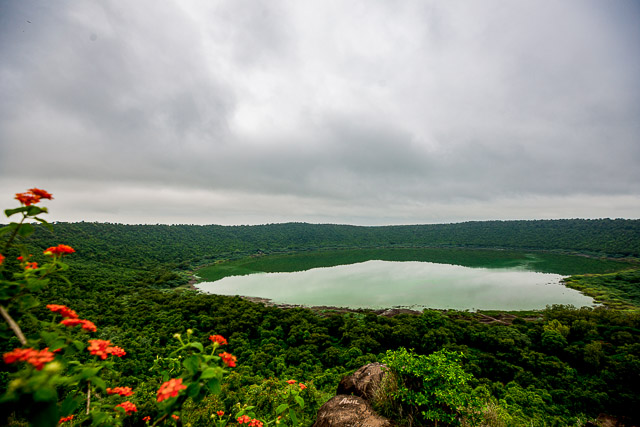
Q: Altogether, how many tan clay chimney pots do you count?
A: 0